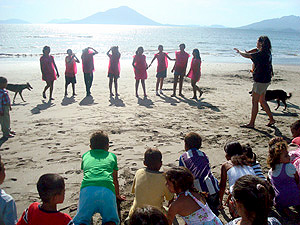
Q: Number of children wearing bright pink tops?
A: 8